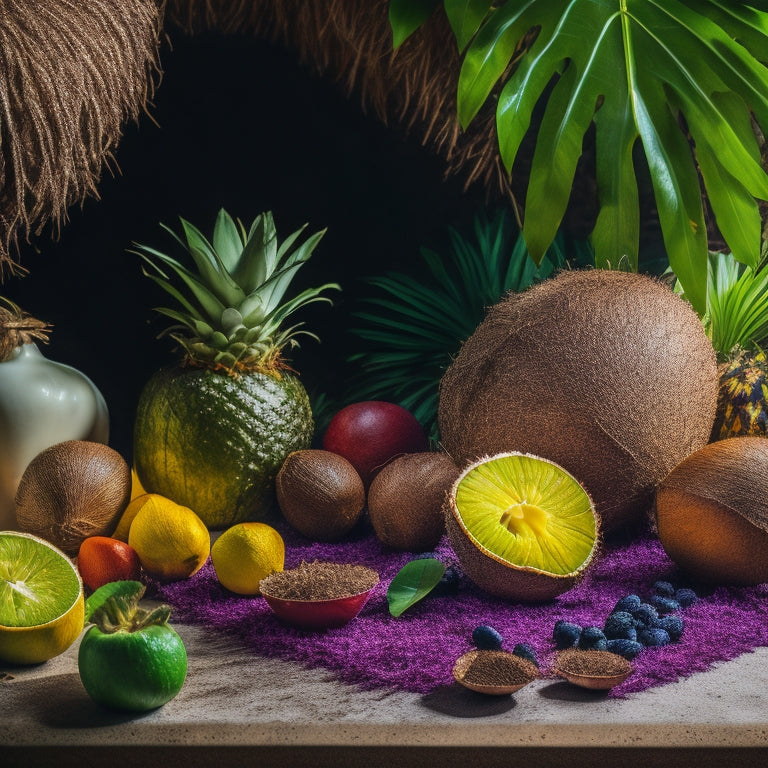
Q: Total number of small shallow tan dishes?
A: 2